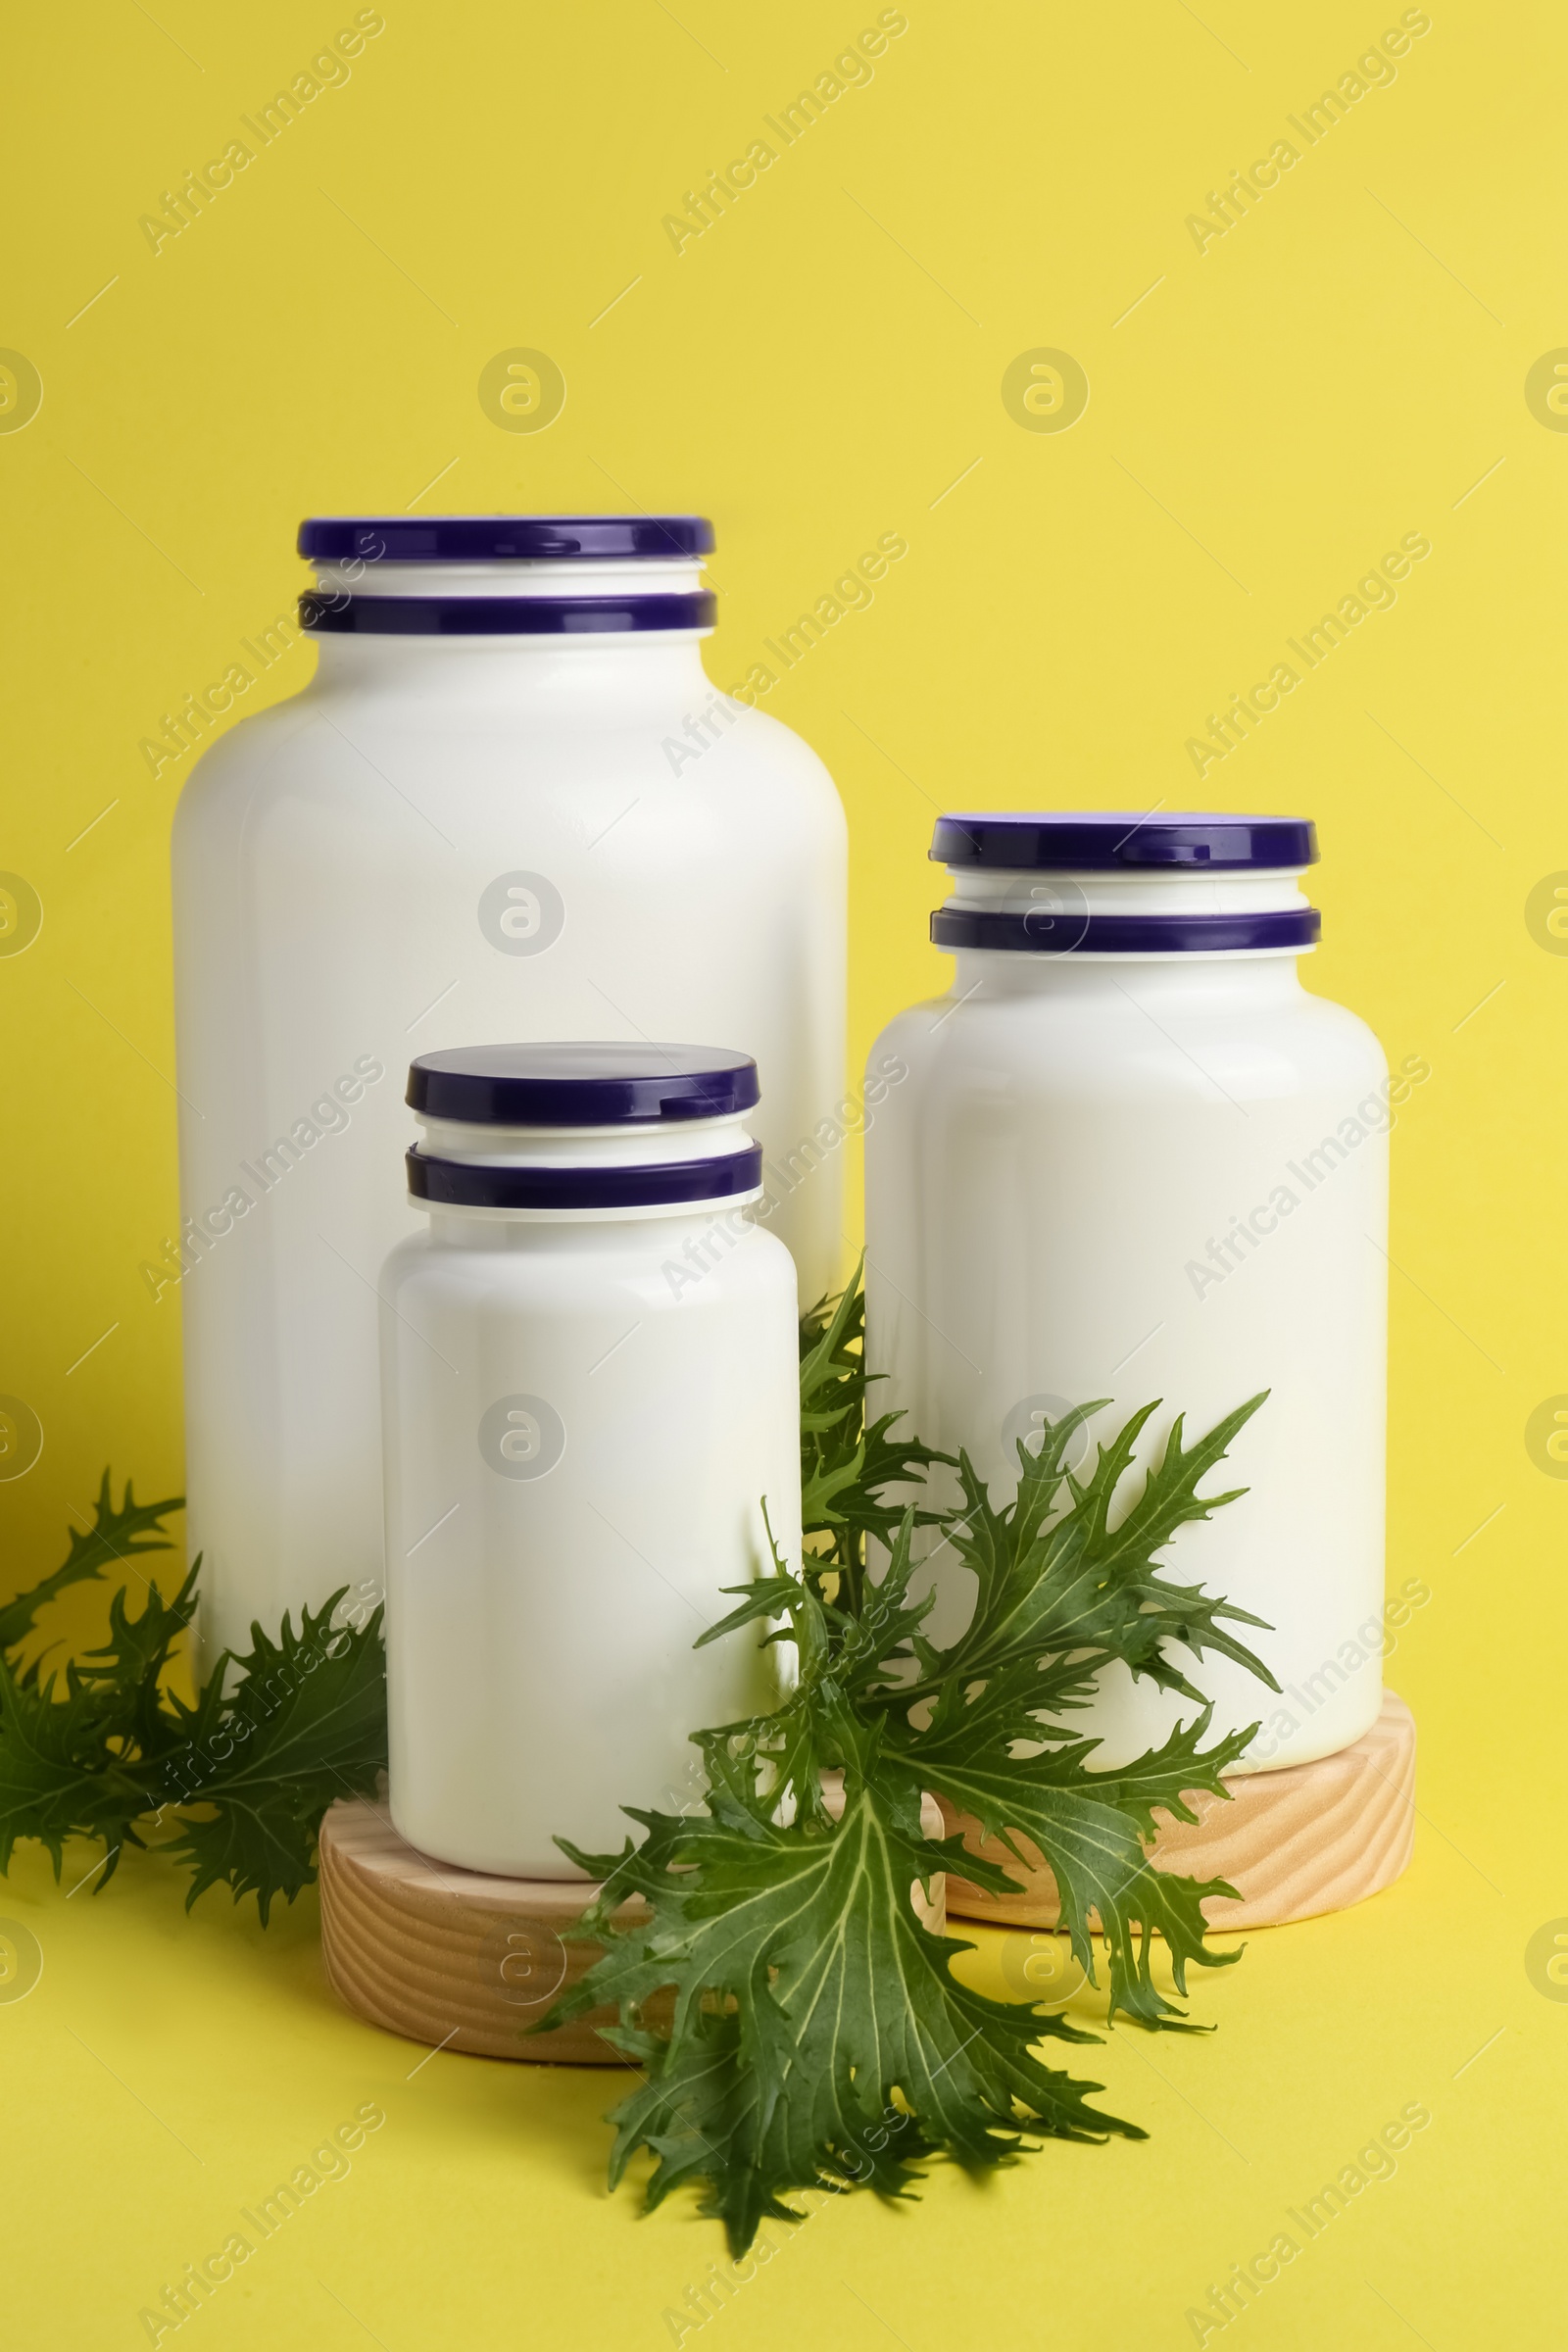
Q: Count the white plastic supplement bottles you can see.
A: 3